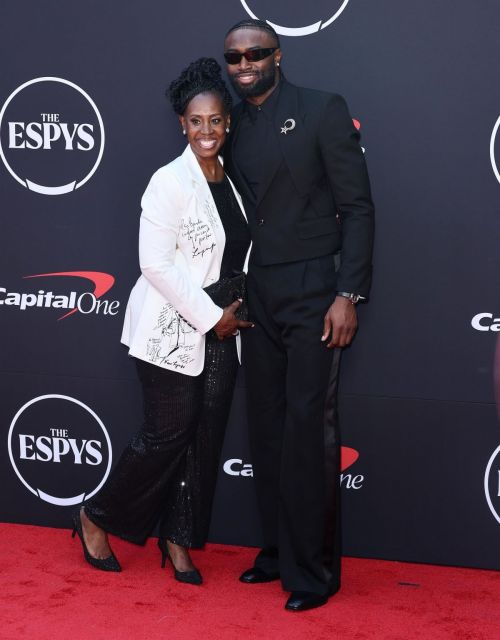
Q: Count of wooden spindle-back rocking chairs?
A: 0